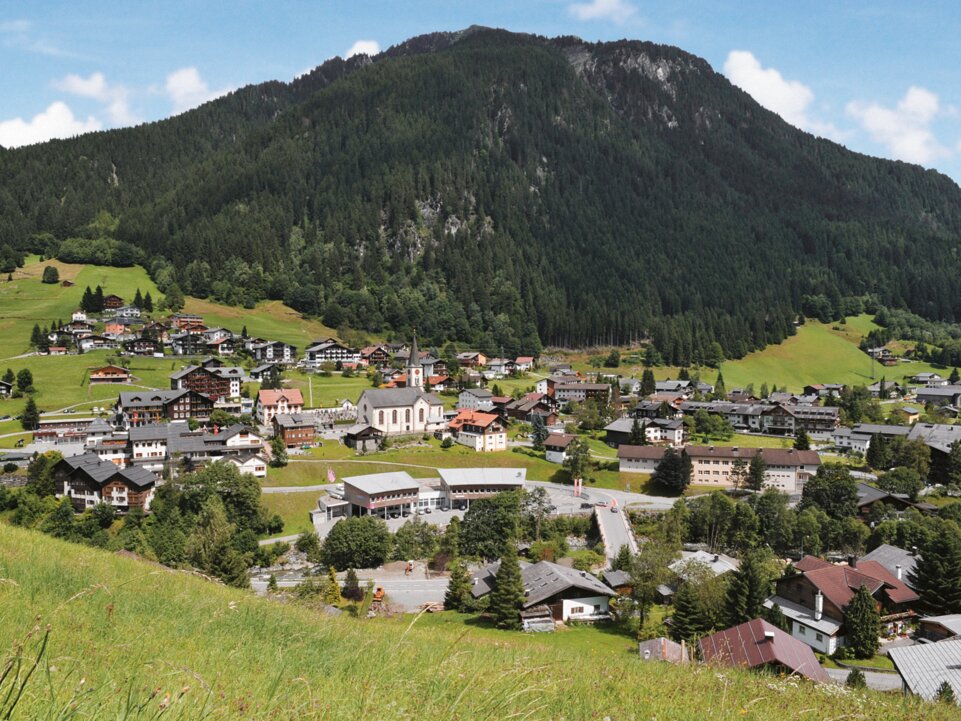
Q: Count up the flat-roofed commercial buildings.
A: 2